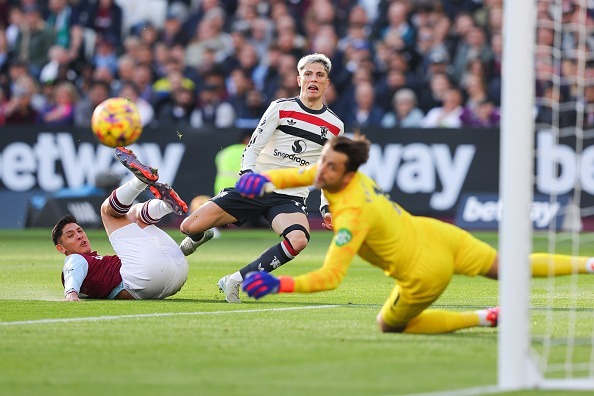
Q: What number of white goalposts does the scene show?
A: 1